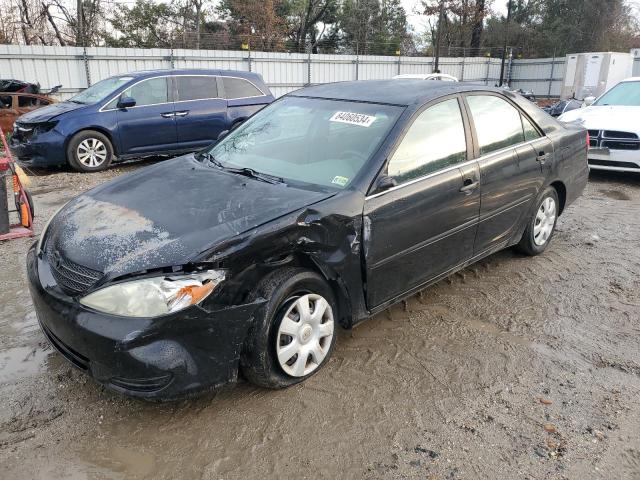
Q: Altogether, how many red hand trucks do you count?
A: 1